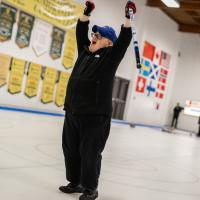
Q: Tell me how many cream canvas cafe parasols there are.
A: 0